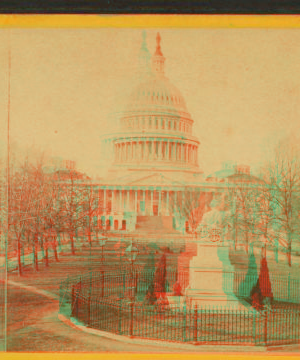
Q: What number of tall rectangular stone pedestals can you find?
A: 1